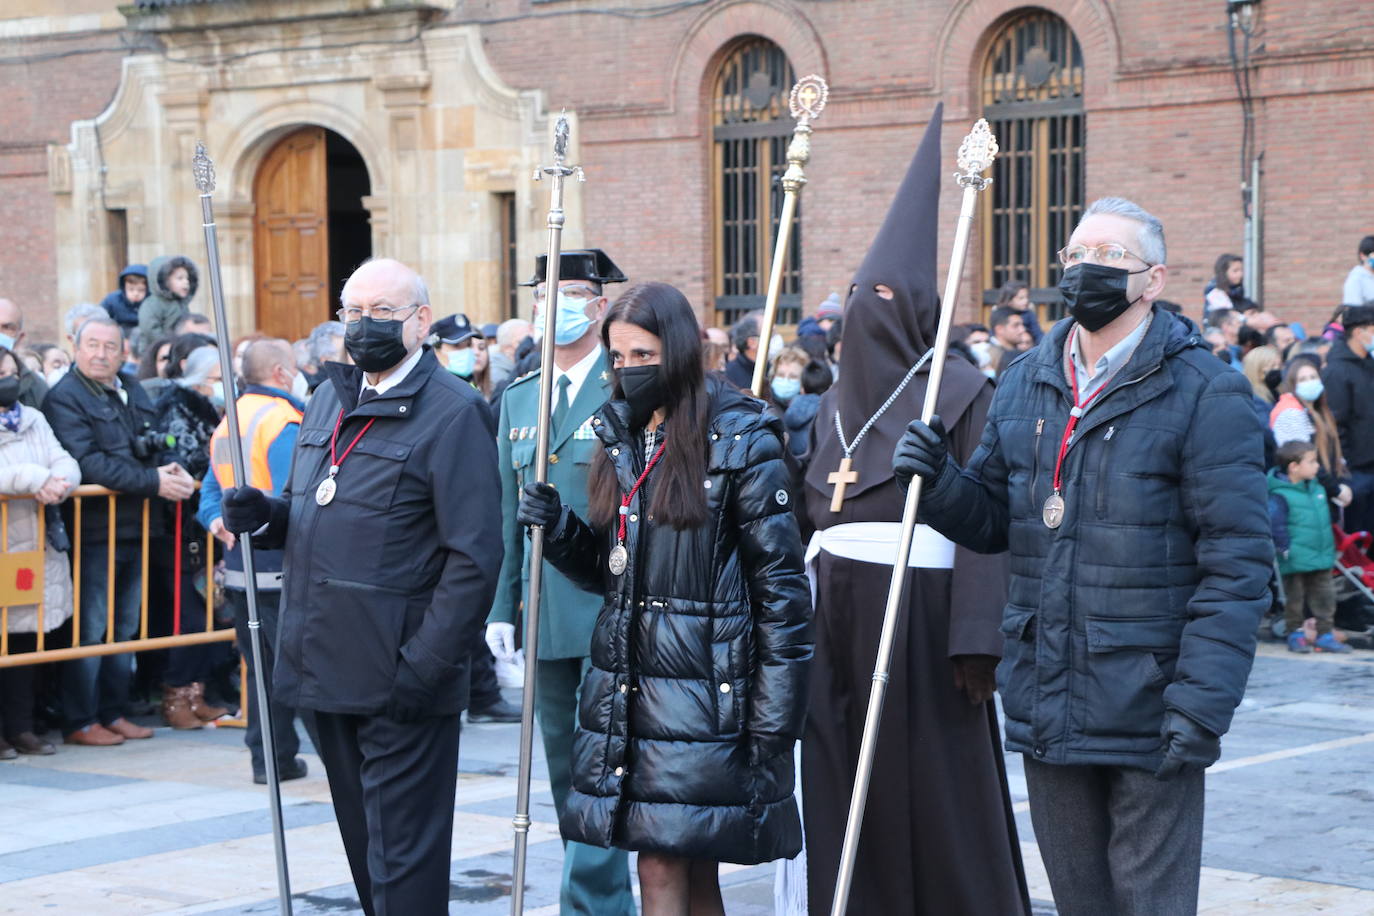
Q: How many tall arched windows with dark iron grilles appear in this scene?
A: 2